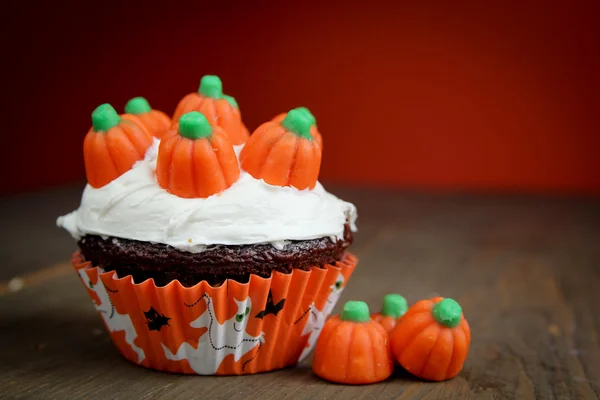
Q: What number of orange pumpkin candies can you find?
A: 10